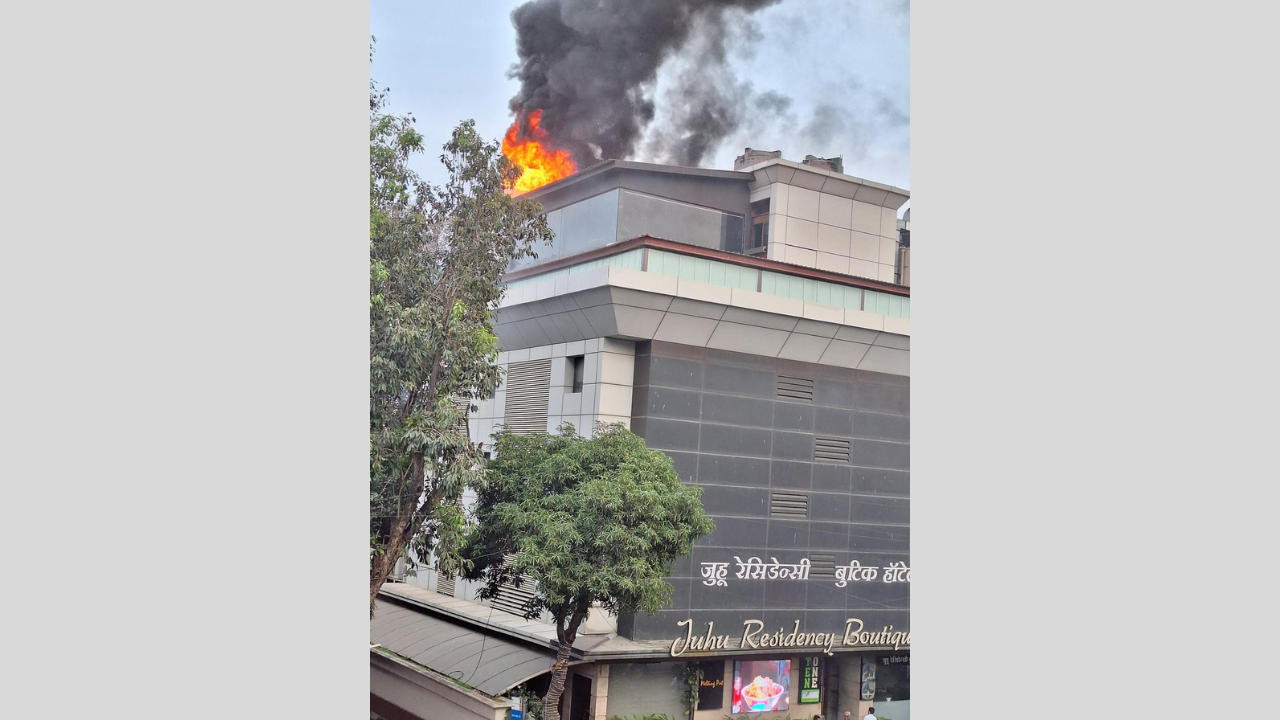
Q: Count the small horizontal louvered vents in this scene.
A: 4